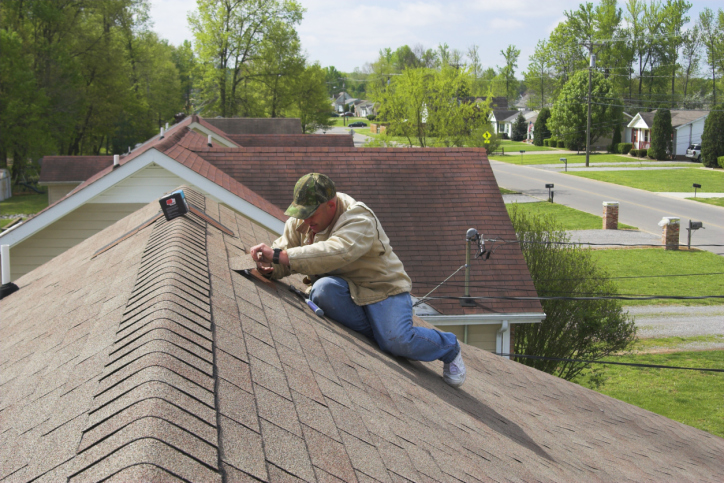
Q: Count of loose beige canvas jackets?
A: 1